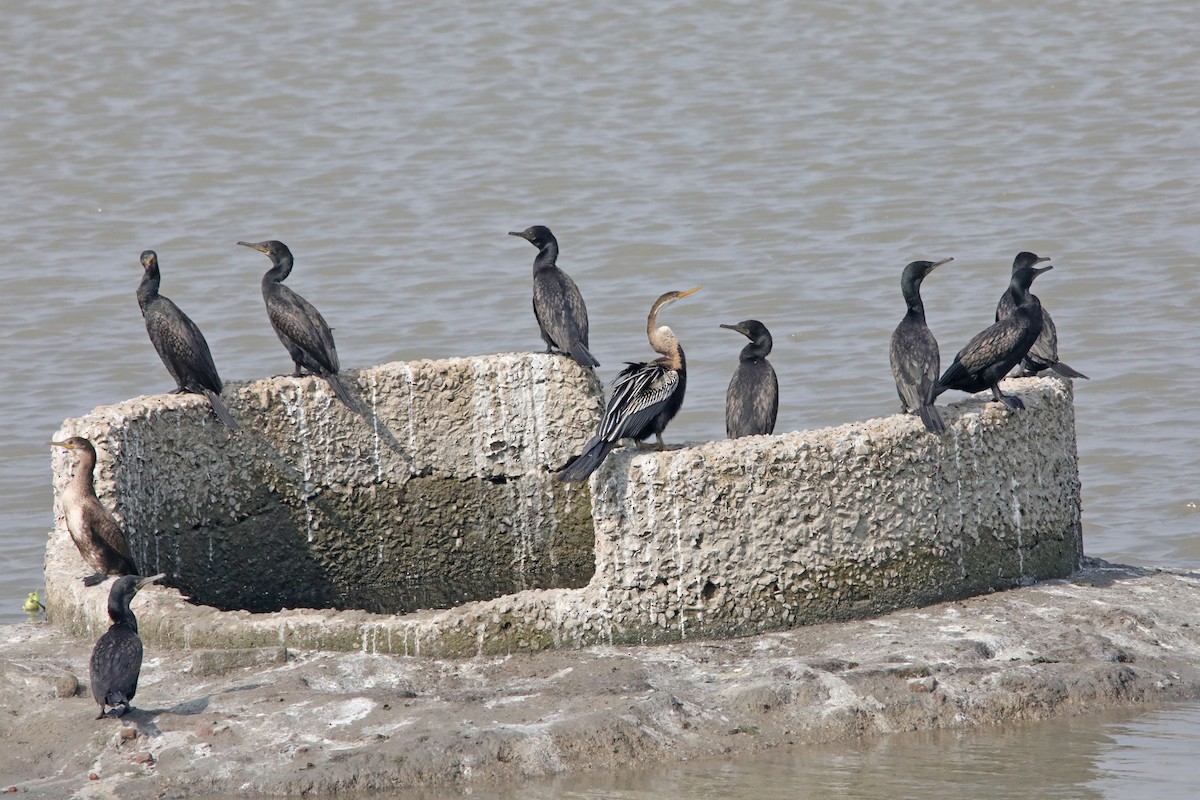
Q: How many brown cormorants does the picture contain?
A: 1